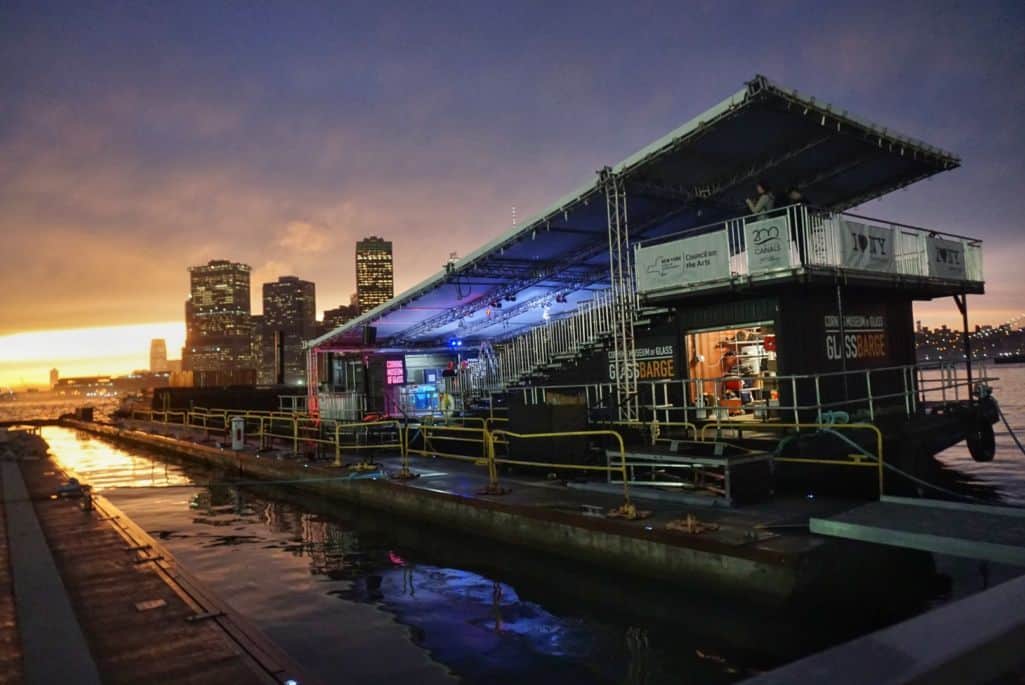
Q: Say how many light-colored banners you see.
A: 4